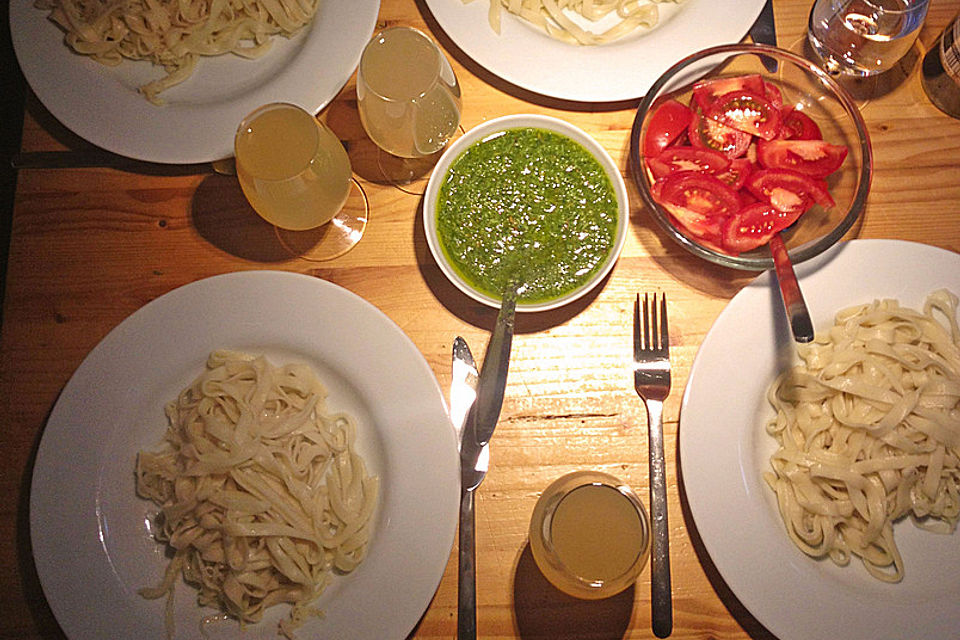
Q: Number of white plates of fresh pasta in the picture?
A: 4